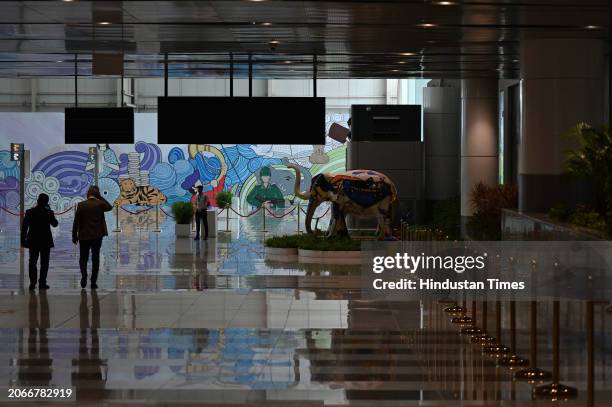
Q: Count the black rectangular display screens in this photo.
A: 2